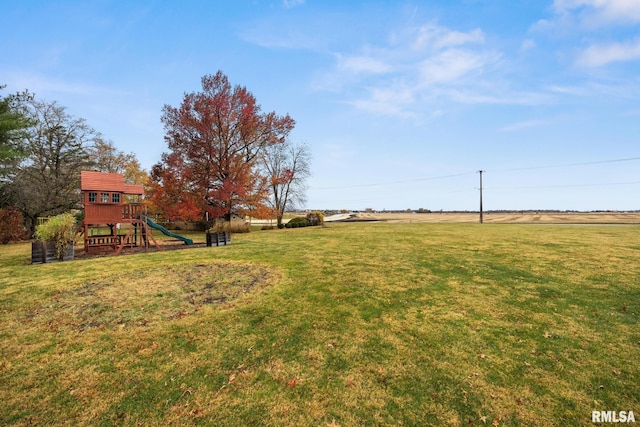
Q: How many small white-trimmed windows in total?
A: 3